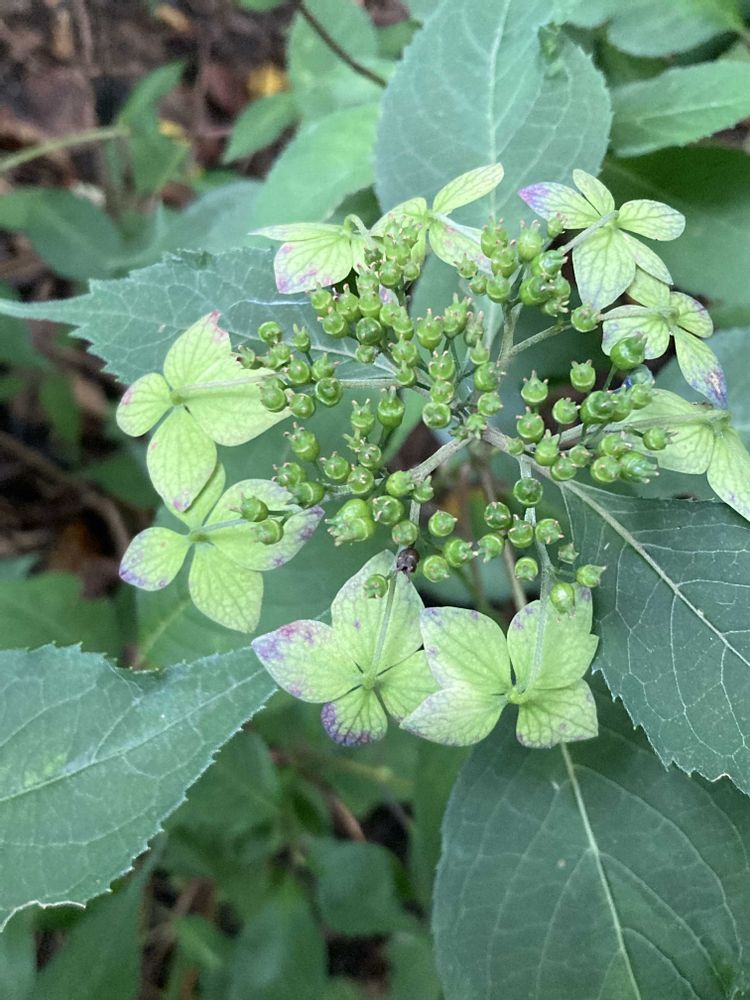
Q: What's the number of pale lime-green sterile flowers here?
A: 9